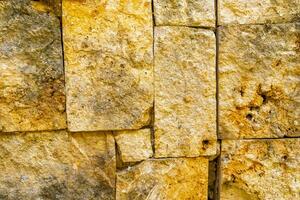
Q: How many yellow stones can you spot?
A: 10